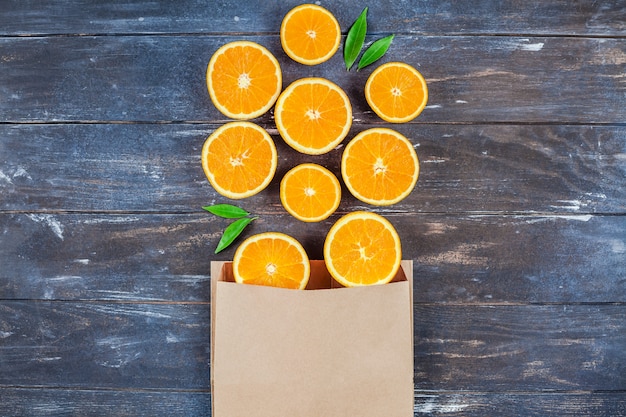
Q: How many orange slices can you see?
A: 9